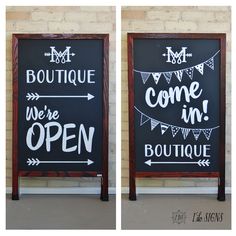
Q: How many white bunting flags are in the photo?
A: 14